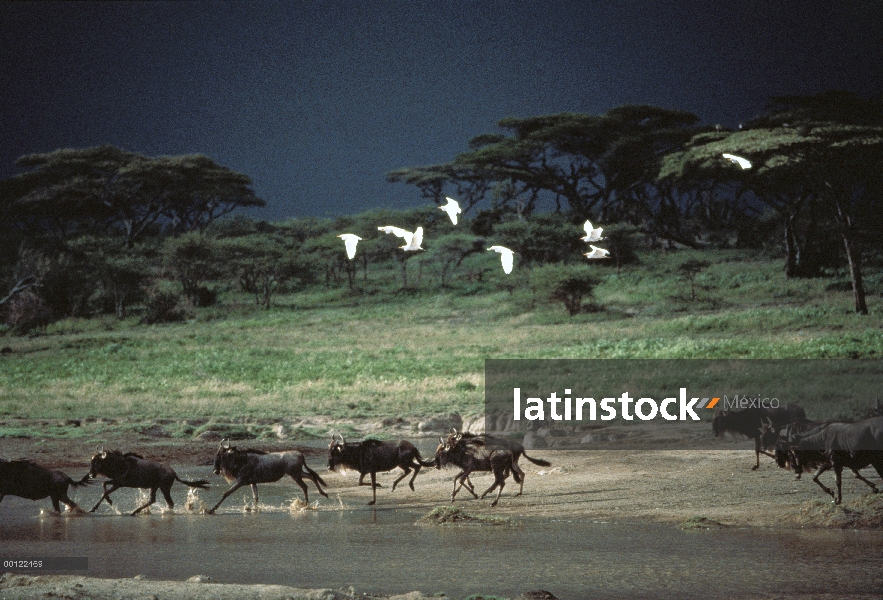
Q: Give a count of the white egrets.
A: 8